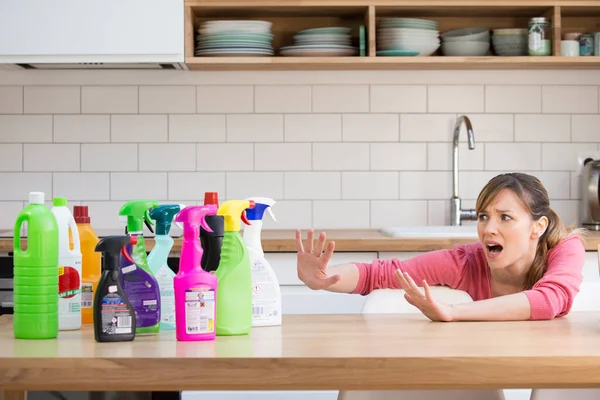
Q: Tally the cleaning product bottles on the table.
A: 10